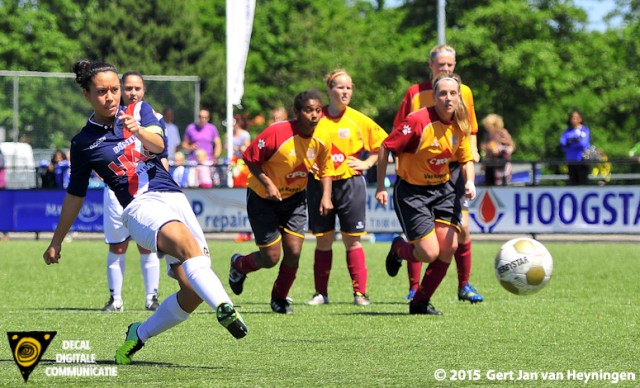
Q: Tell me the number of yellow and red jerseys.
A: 4